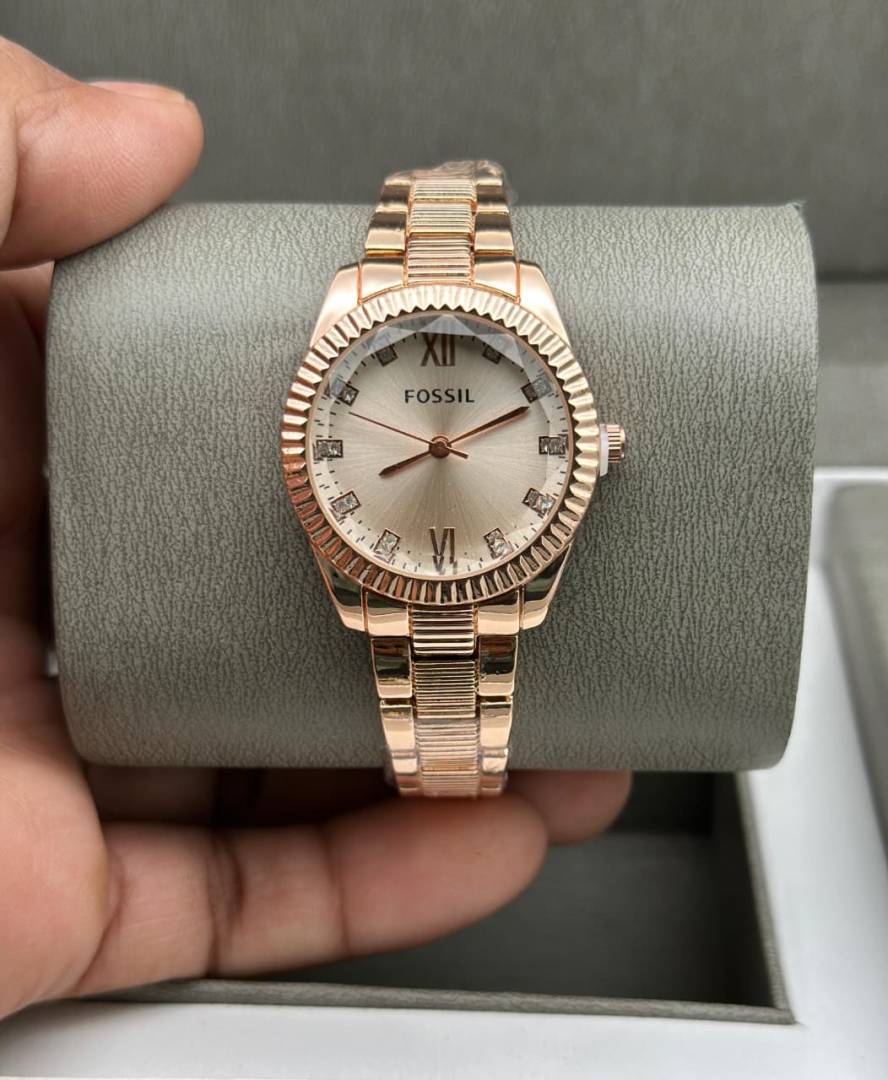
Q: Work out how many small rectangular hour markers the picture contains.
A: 10